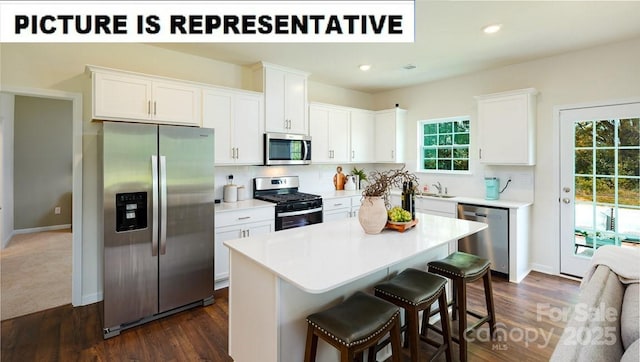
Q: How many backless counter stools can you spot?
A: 3